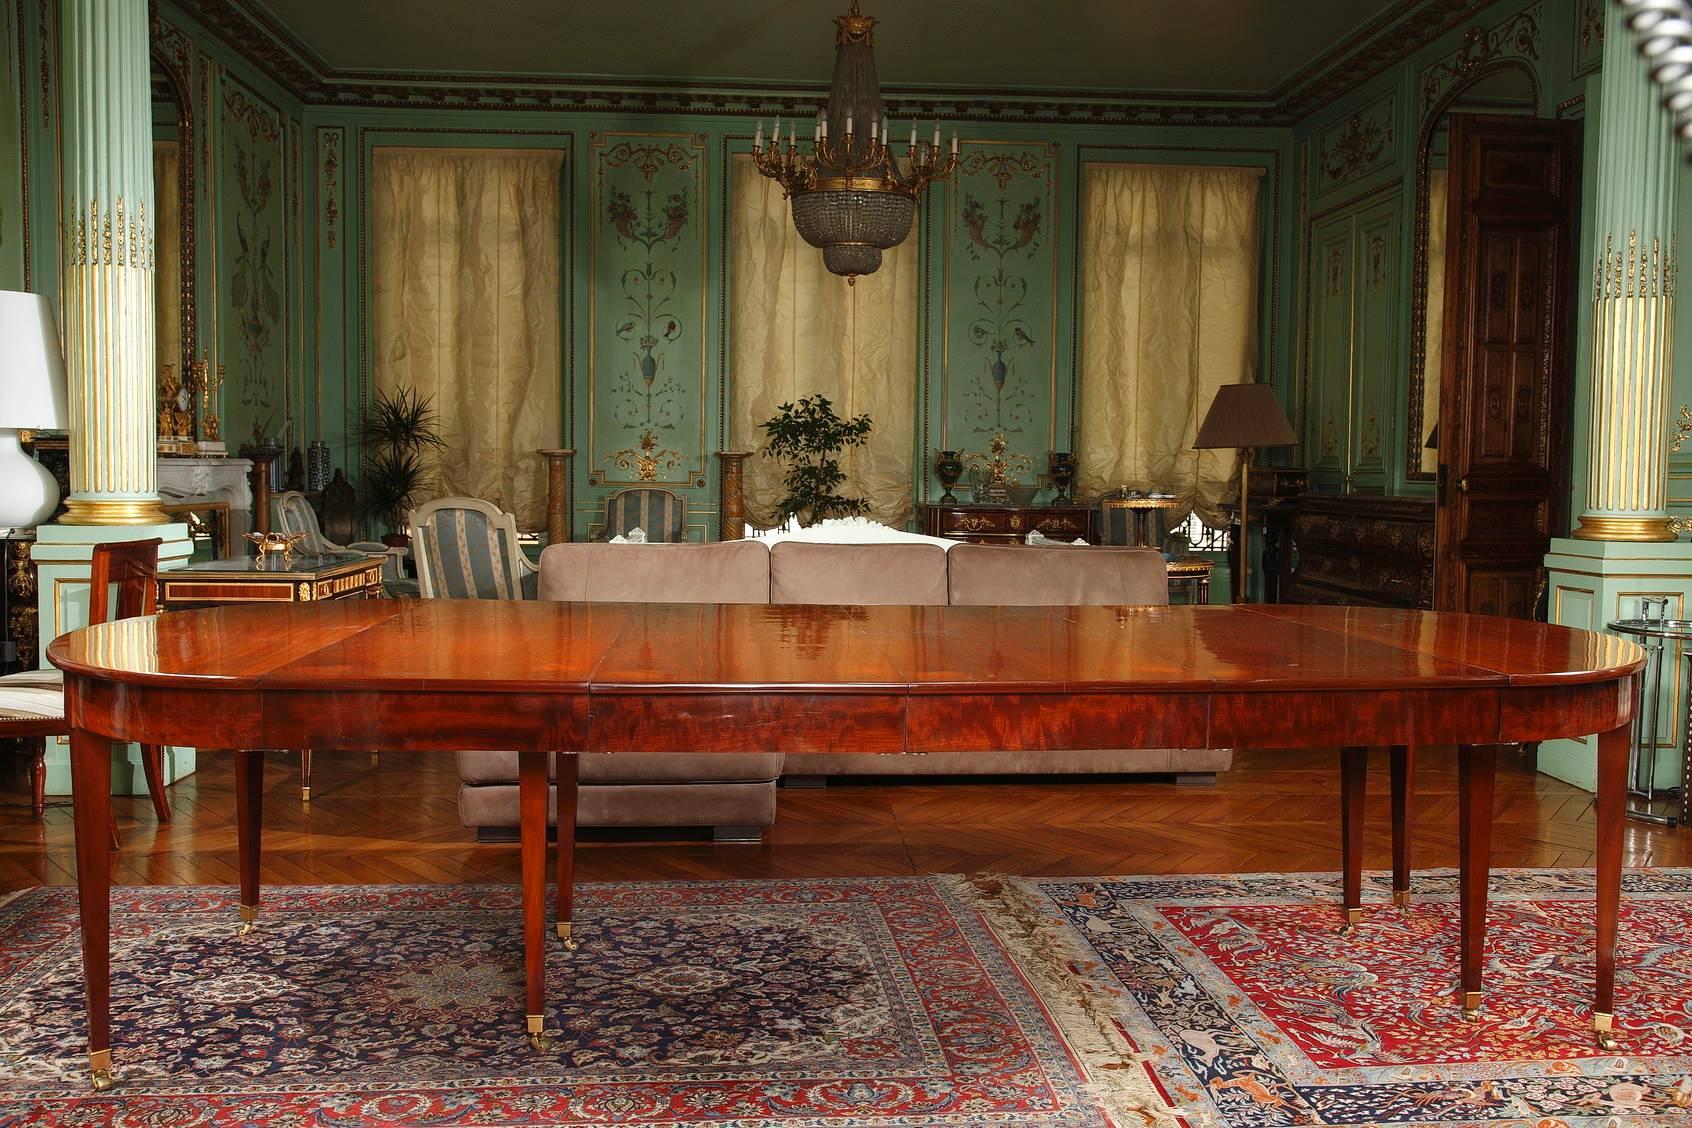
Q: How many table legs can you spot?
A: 8